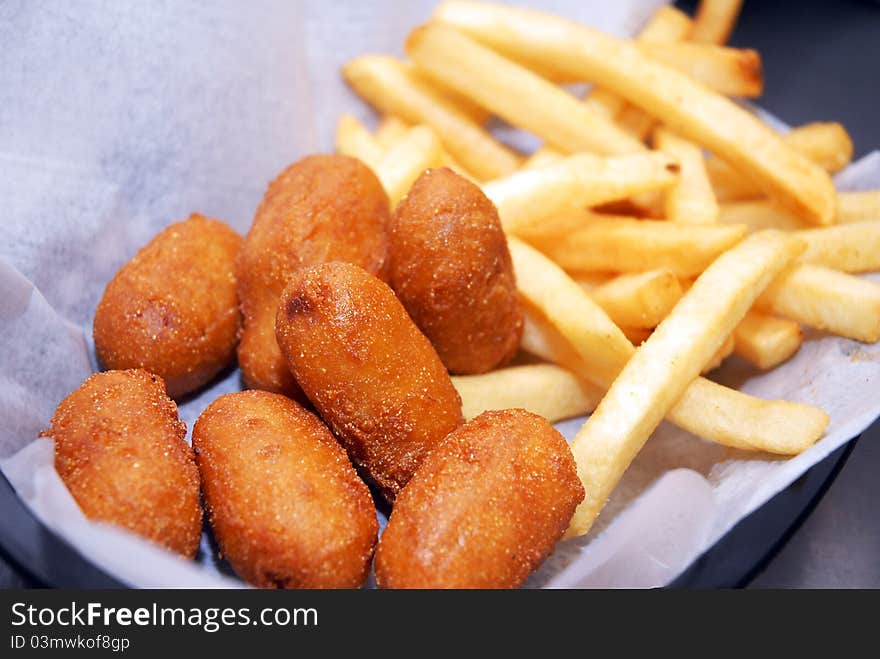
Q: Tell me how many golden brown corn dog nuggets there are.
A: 7